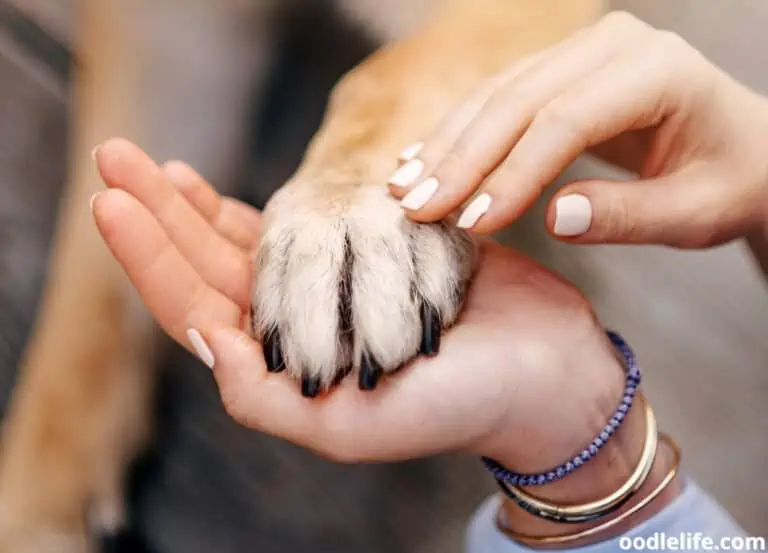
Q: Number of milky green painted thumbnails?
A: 0